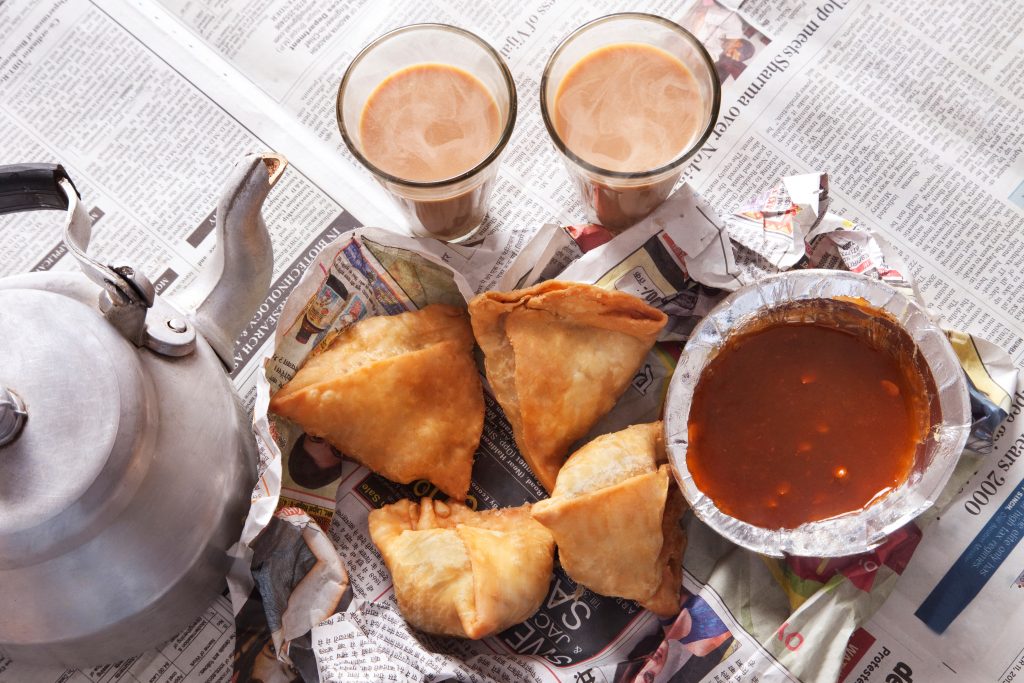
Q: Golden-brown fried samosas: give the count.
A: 4